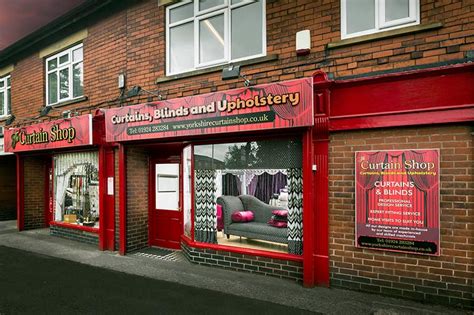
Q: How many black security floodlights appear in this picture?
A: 4